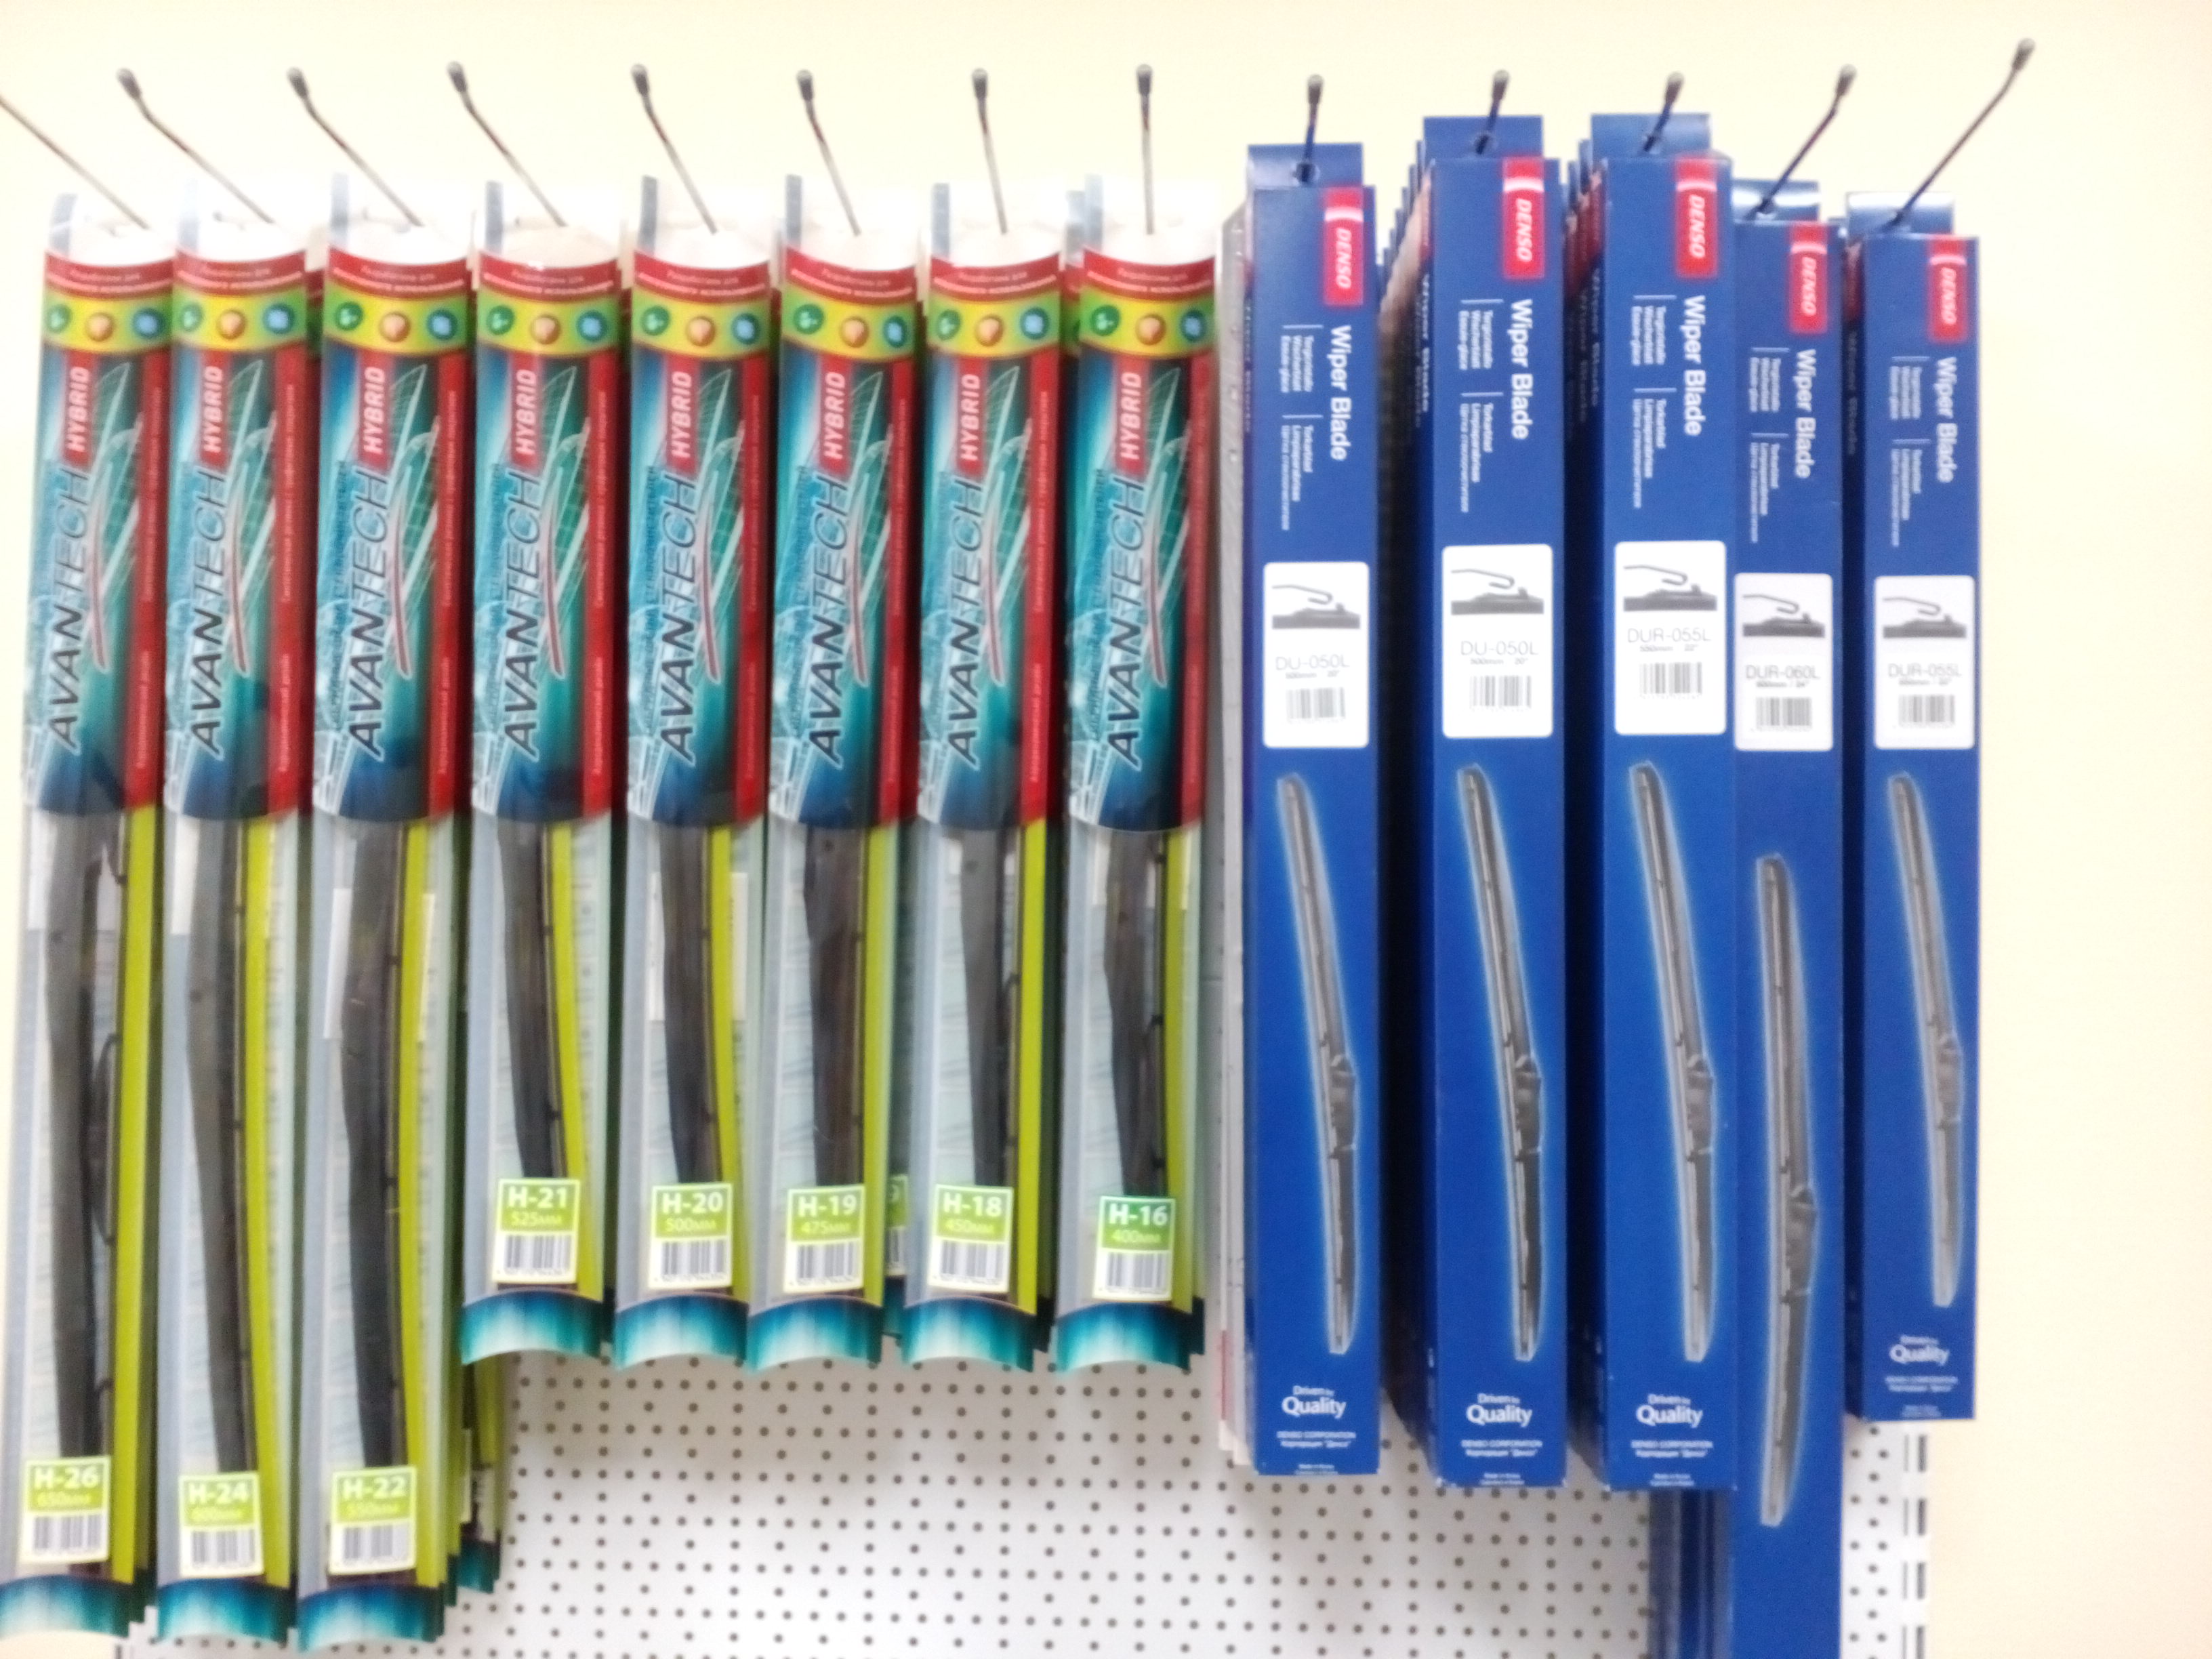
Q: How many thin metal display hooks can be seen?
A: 13